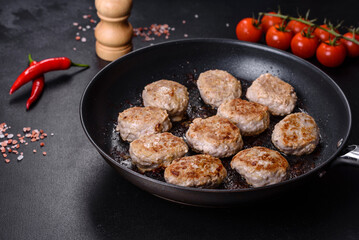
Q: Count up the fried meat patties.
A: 10